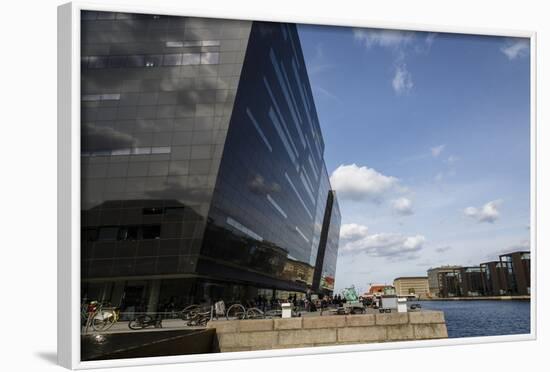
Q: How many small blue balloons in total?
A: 0